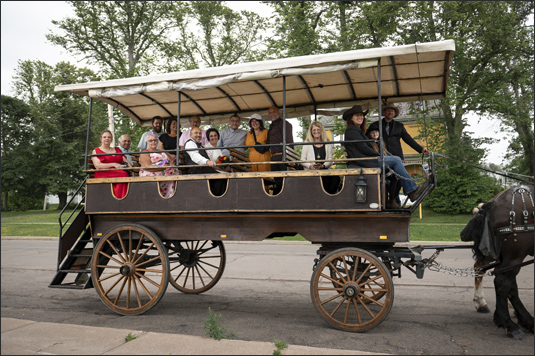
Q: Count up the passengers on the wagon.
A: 15